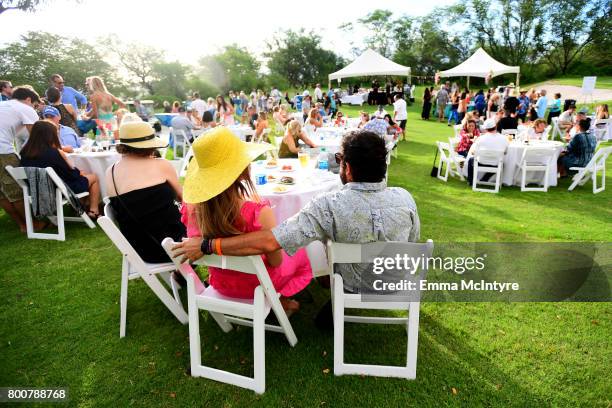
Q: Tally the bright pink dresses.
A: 1